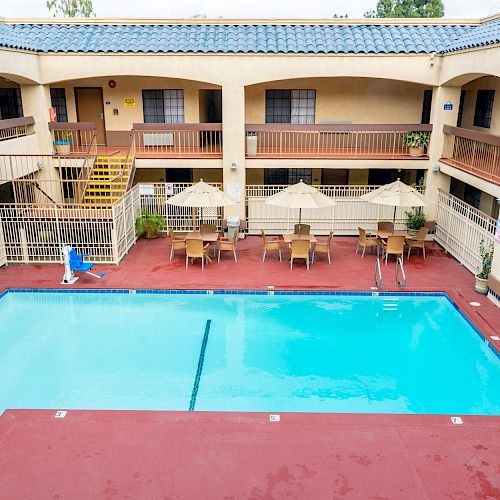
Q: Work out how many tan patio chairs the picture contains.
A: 12